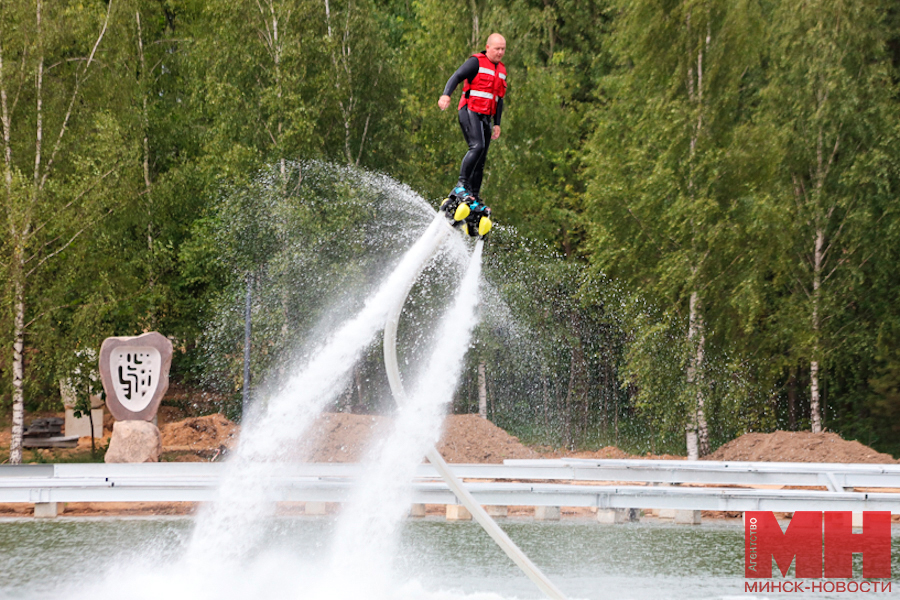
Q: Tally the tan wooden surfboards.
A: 0